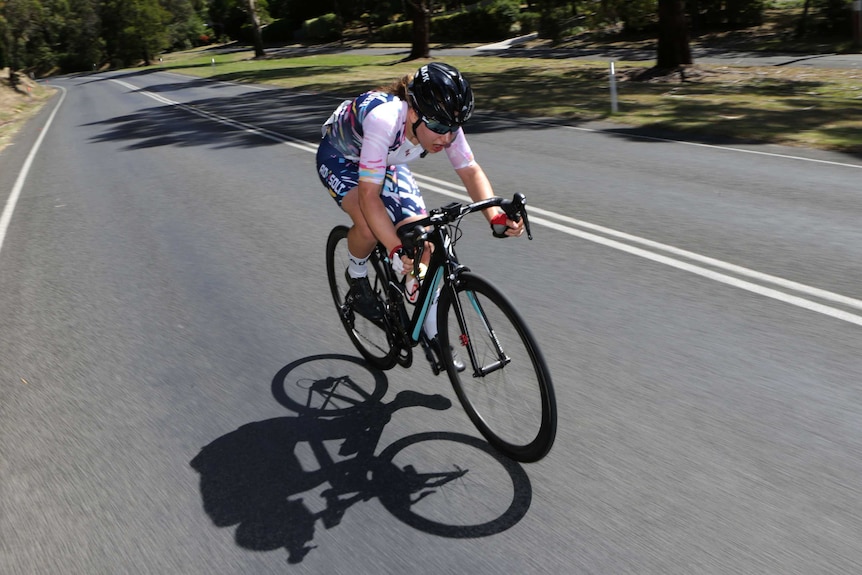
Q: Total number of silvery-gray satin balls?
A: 0